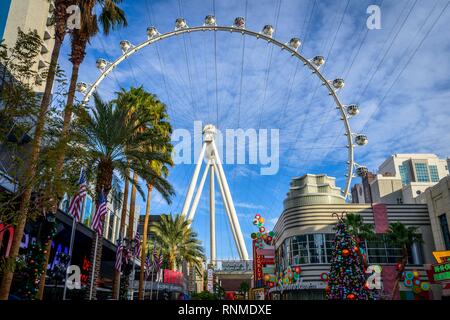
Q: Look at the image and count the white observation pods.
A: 14